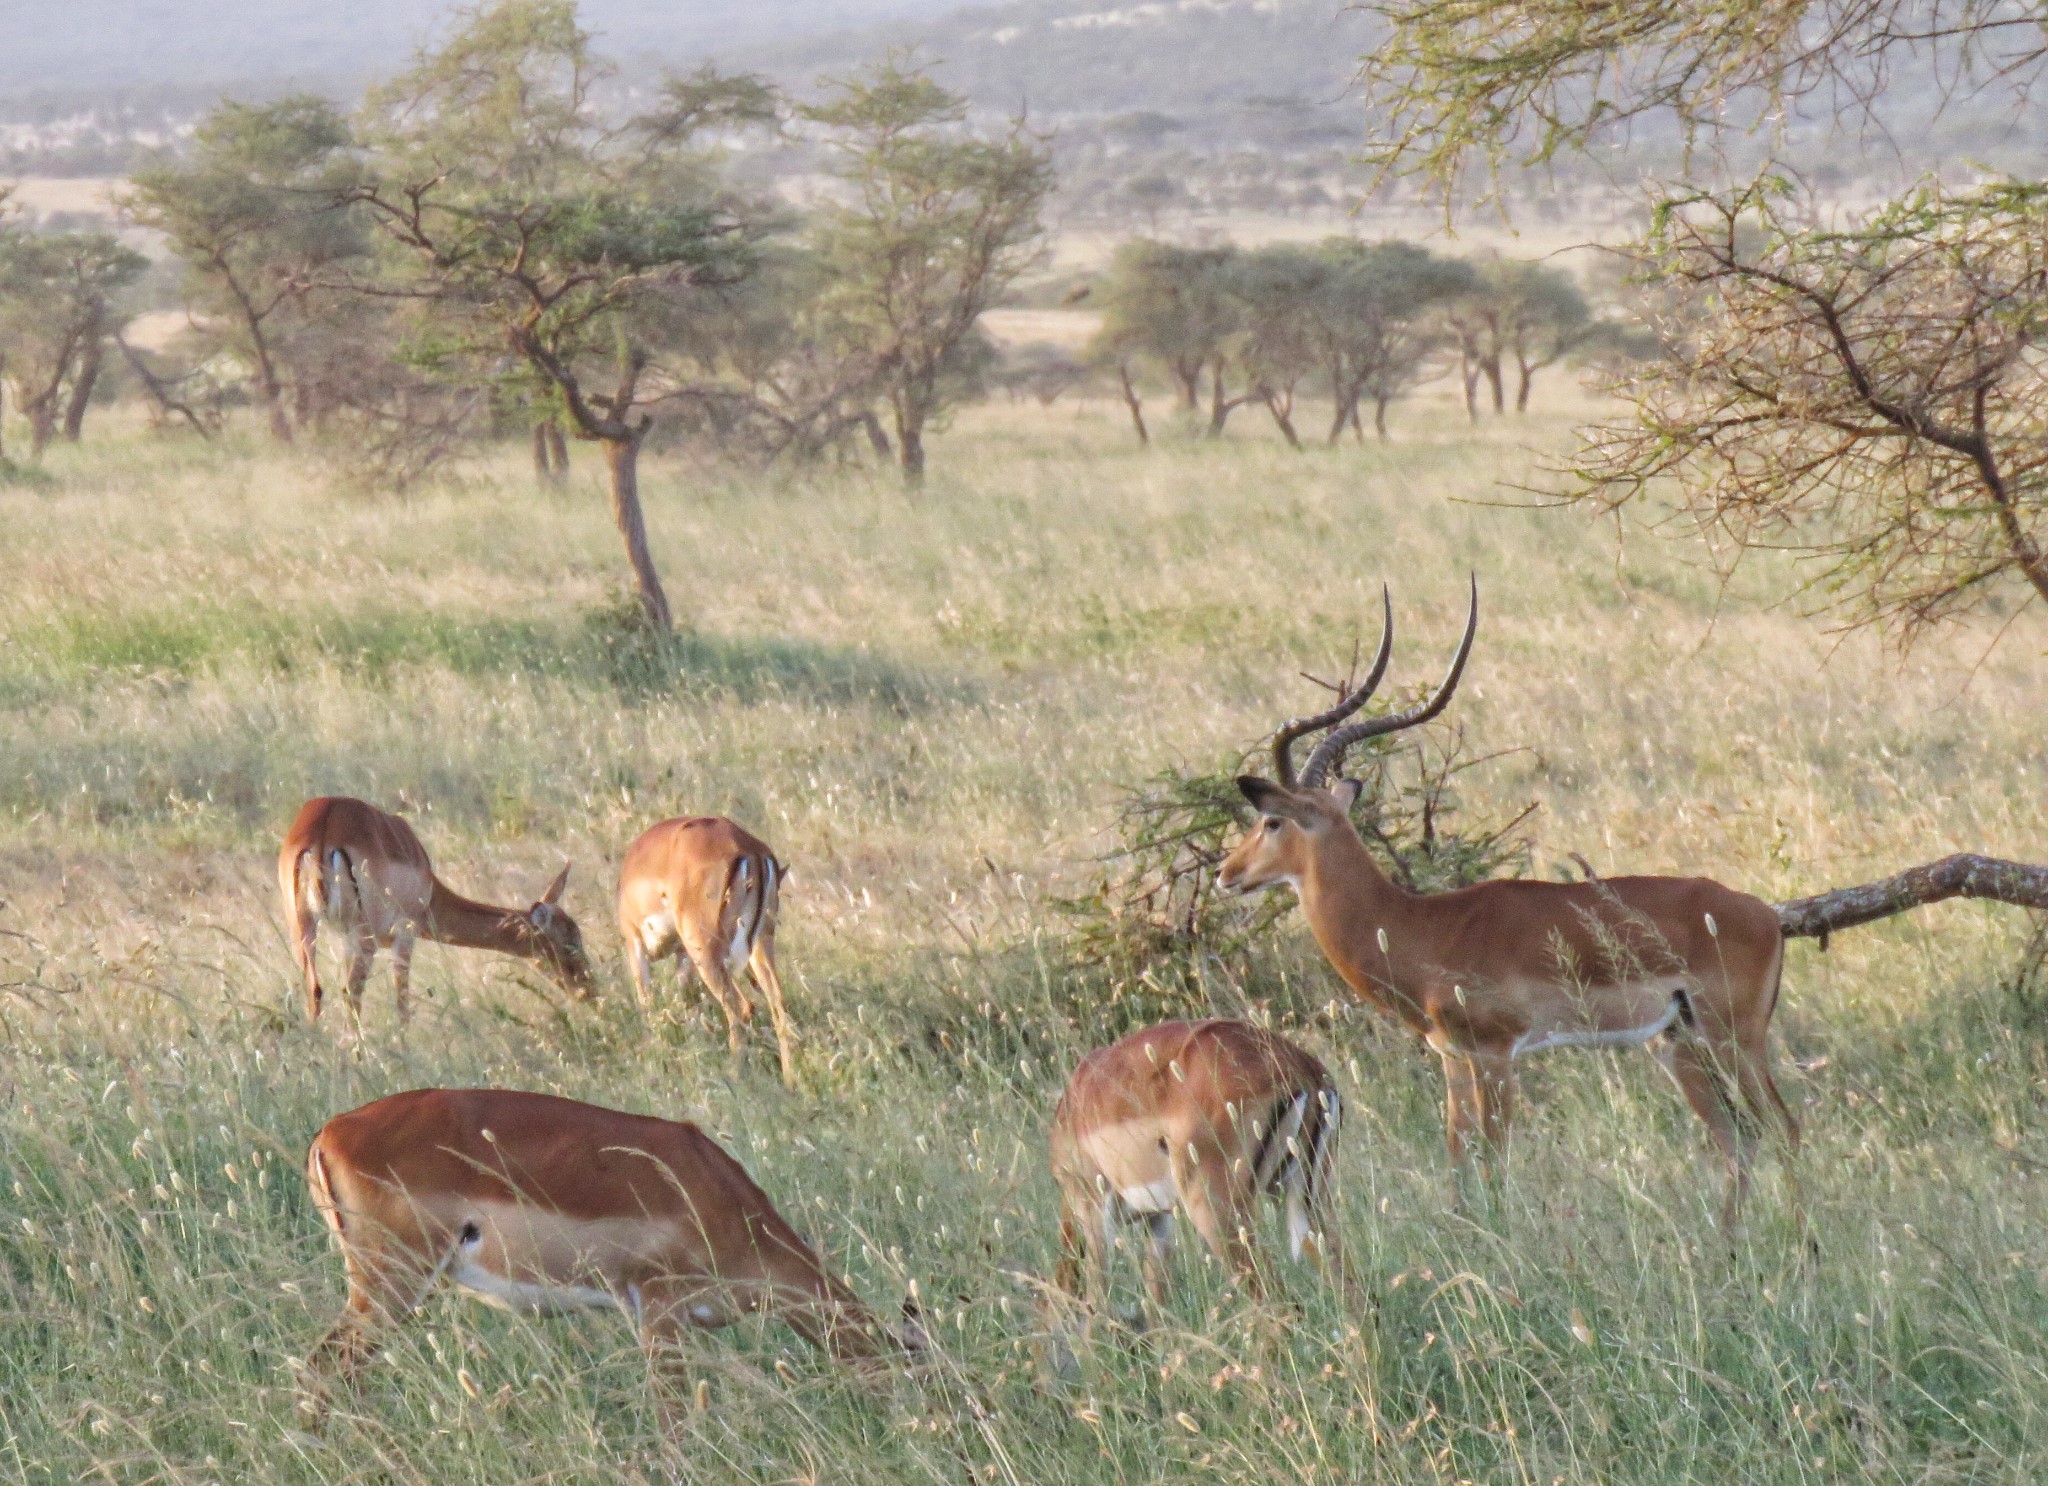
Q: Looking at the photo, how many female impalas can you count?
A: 4